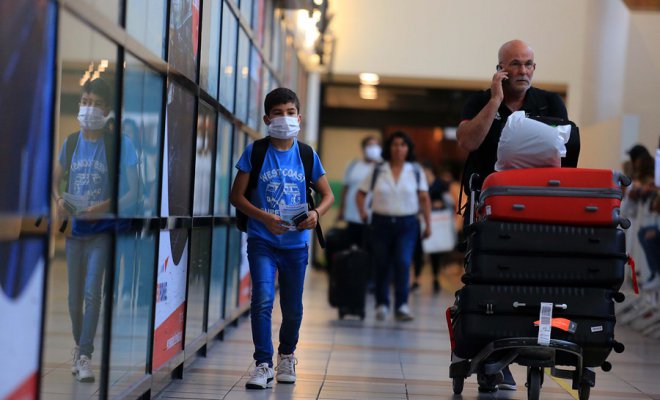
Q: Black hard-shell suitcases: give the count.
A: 2